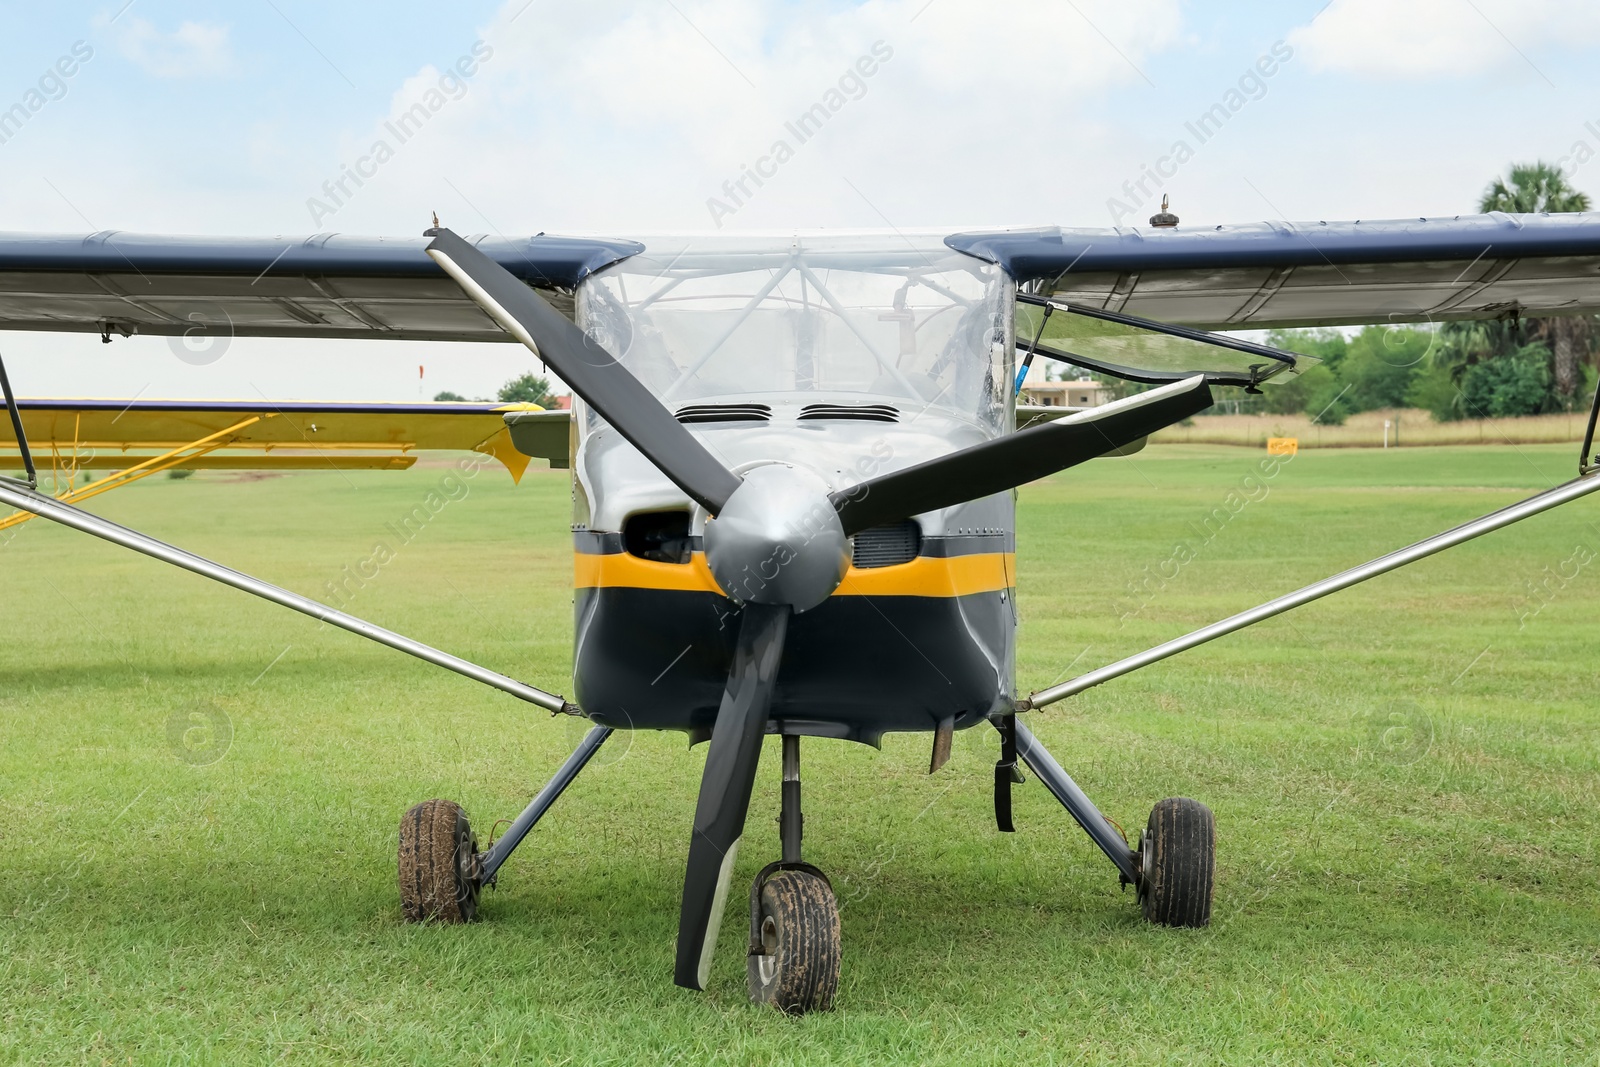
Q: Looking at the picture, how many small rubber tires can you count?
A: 3